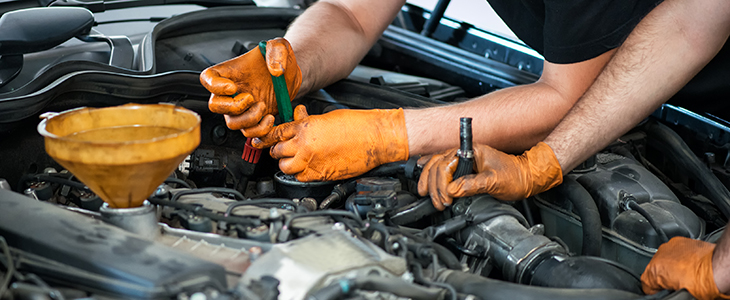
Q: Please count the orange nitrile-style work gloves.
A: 4